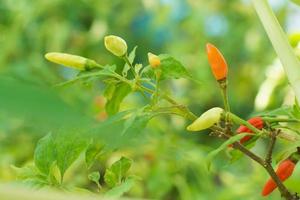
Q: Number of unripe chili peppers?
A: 4